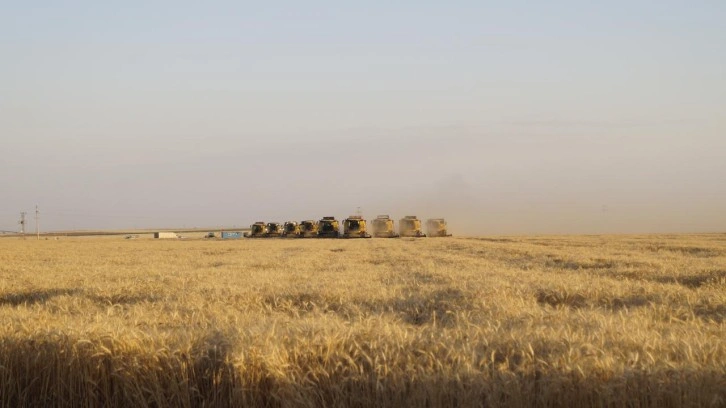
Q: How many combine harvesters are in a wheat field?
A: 9